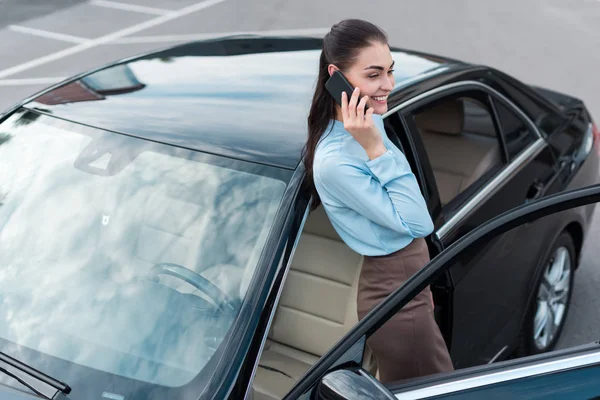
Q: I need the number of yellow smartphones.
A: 0